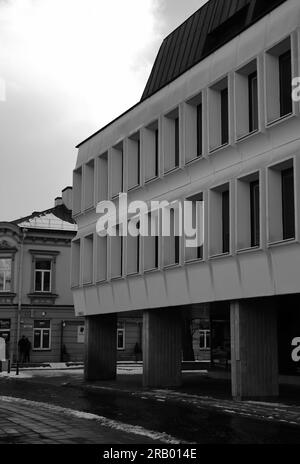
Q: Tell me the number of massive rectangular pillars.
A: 3